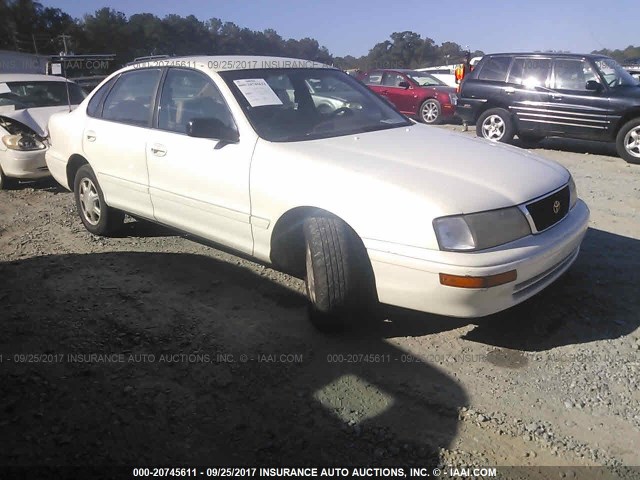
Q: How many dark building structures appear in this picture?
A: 1